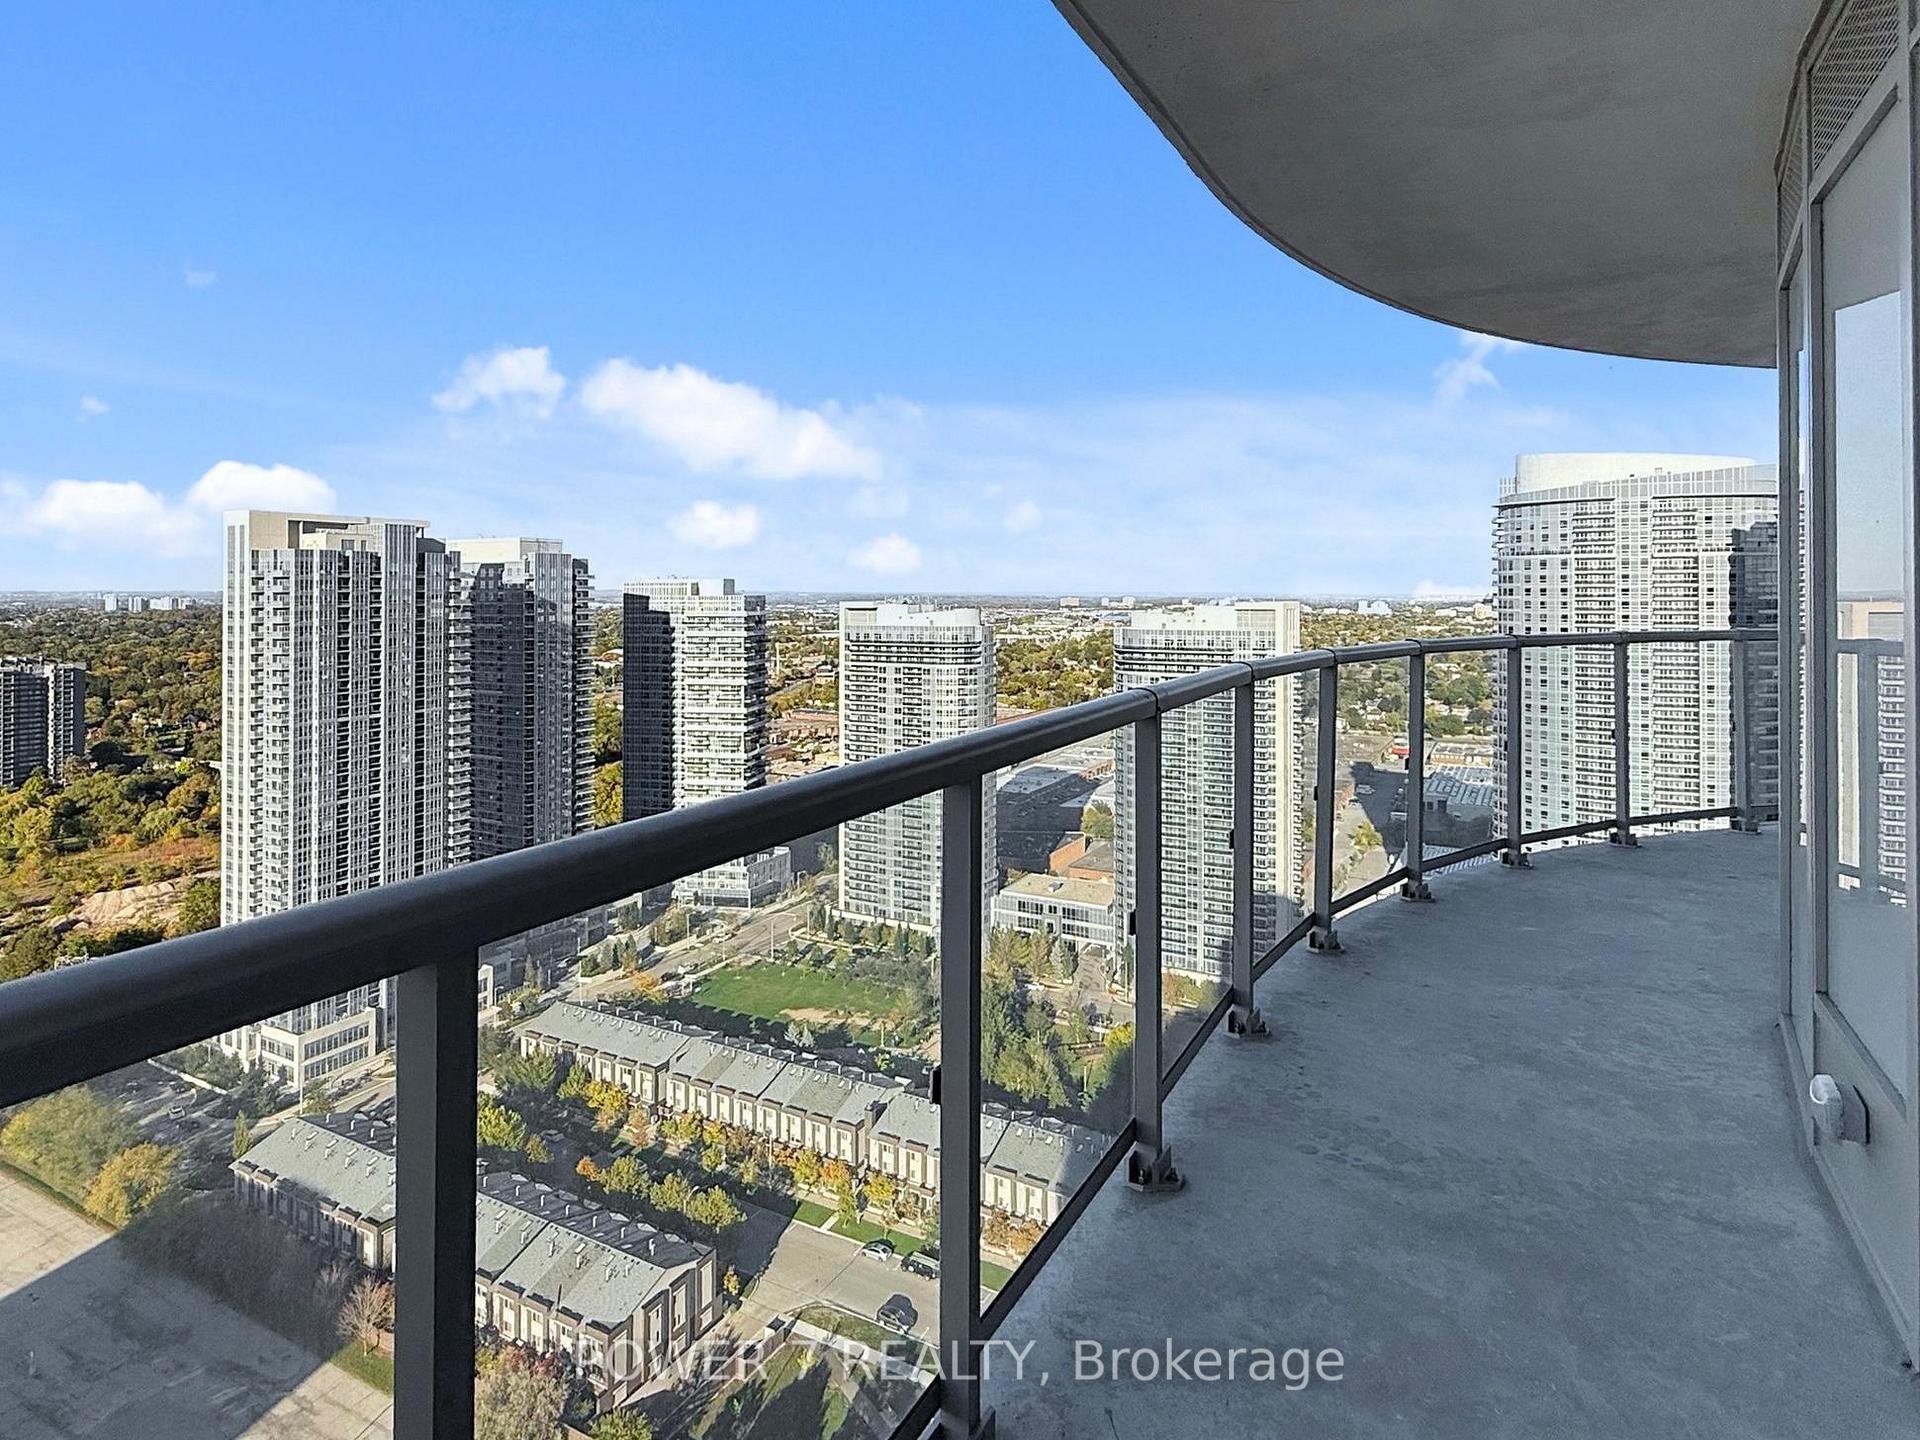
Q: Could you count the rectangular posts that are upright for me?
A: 9